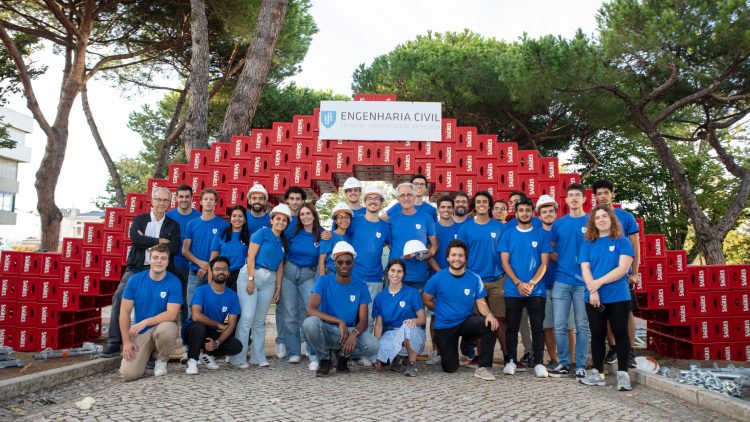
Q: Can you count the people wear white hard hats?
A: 7